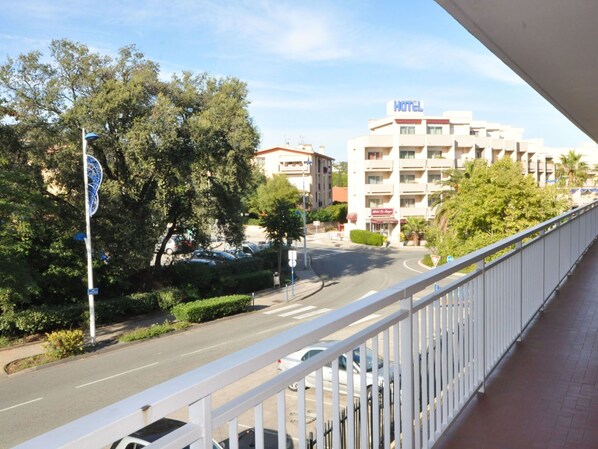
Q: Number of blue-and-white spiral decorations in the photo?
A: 1